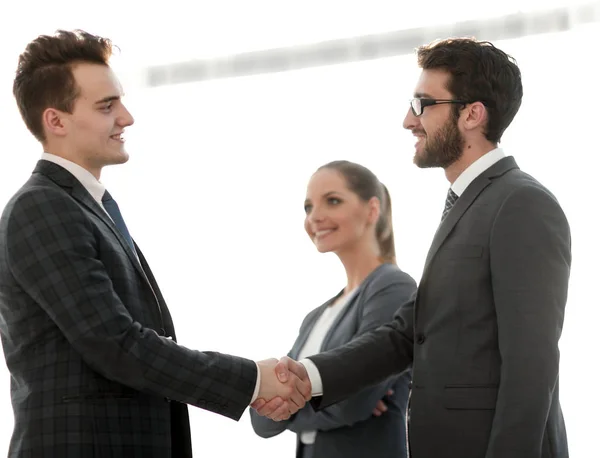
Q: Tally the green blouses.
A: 0